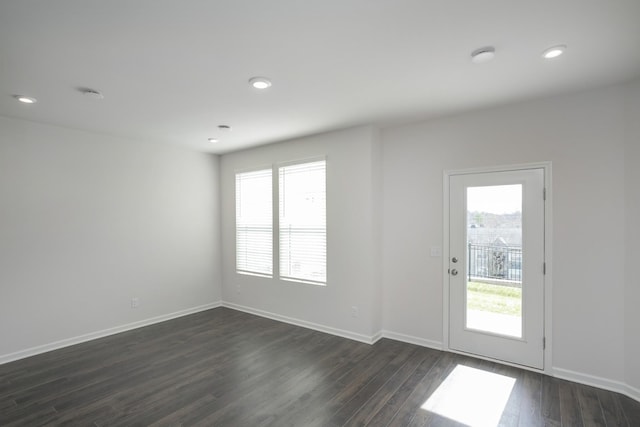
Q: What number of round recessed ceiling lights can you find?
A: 4